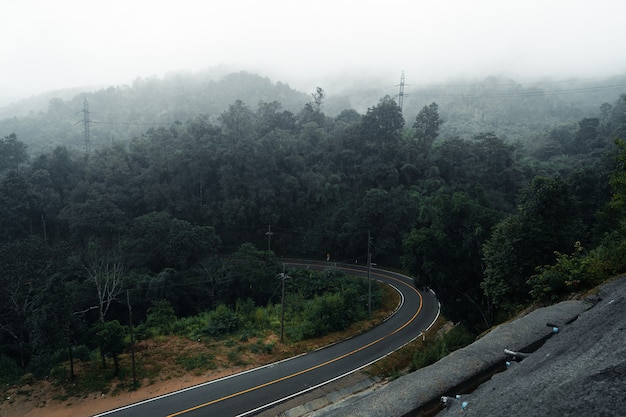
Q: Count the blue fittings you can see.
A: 4